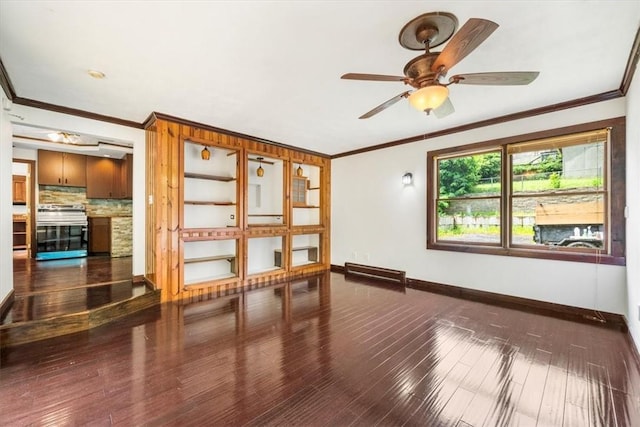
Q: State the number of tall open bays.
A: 3